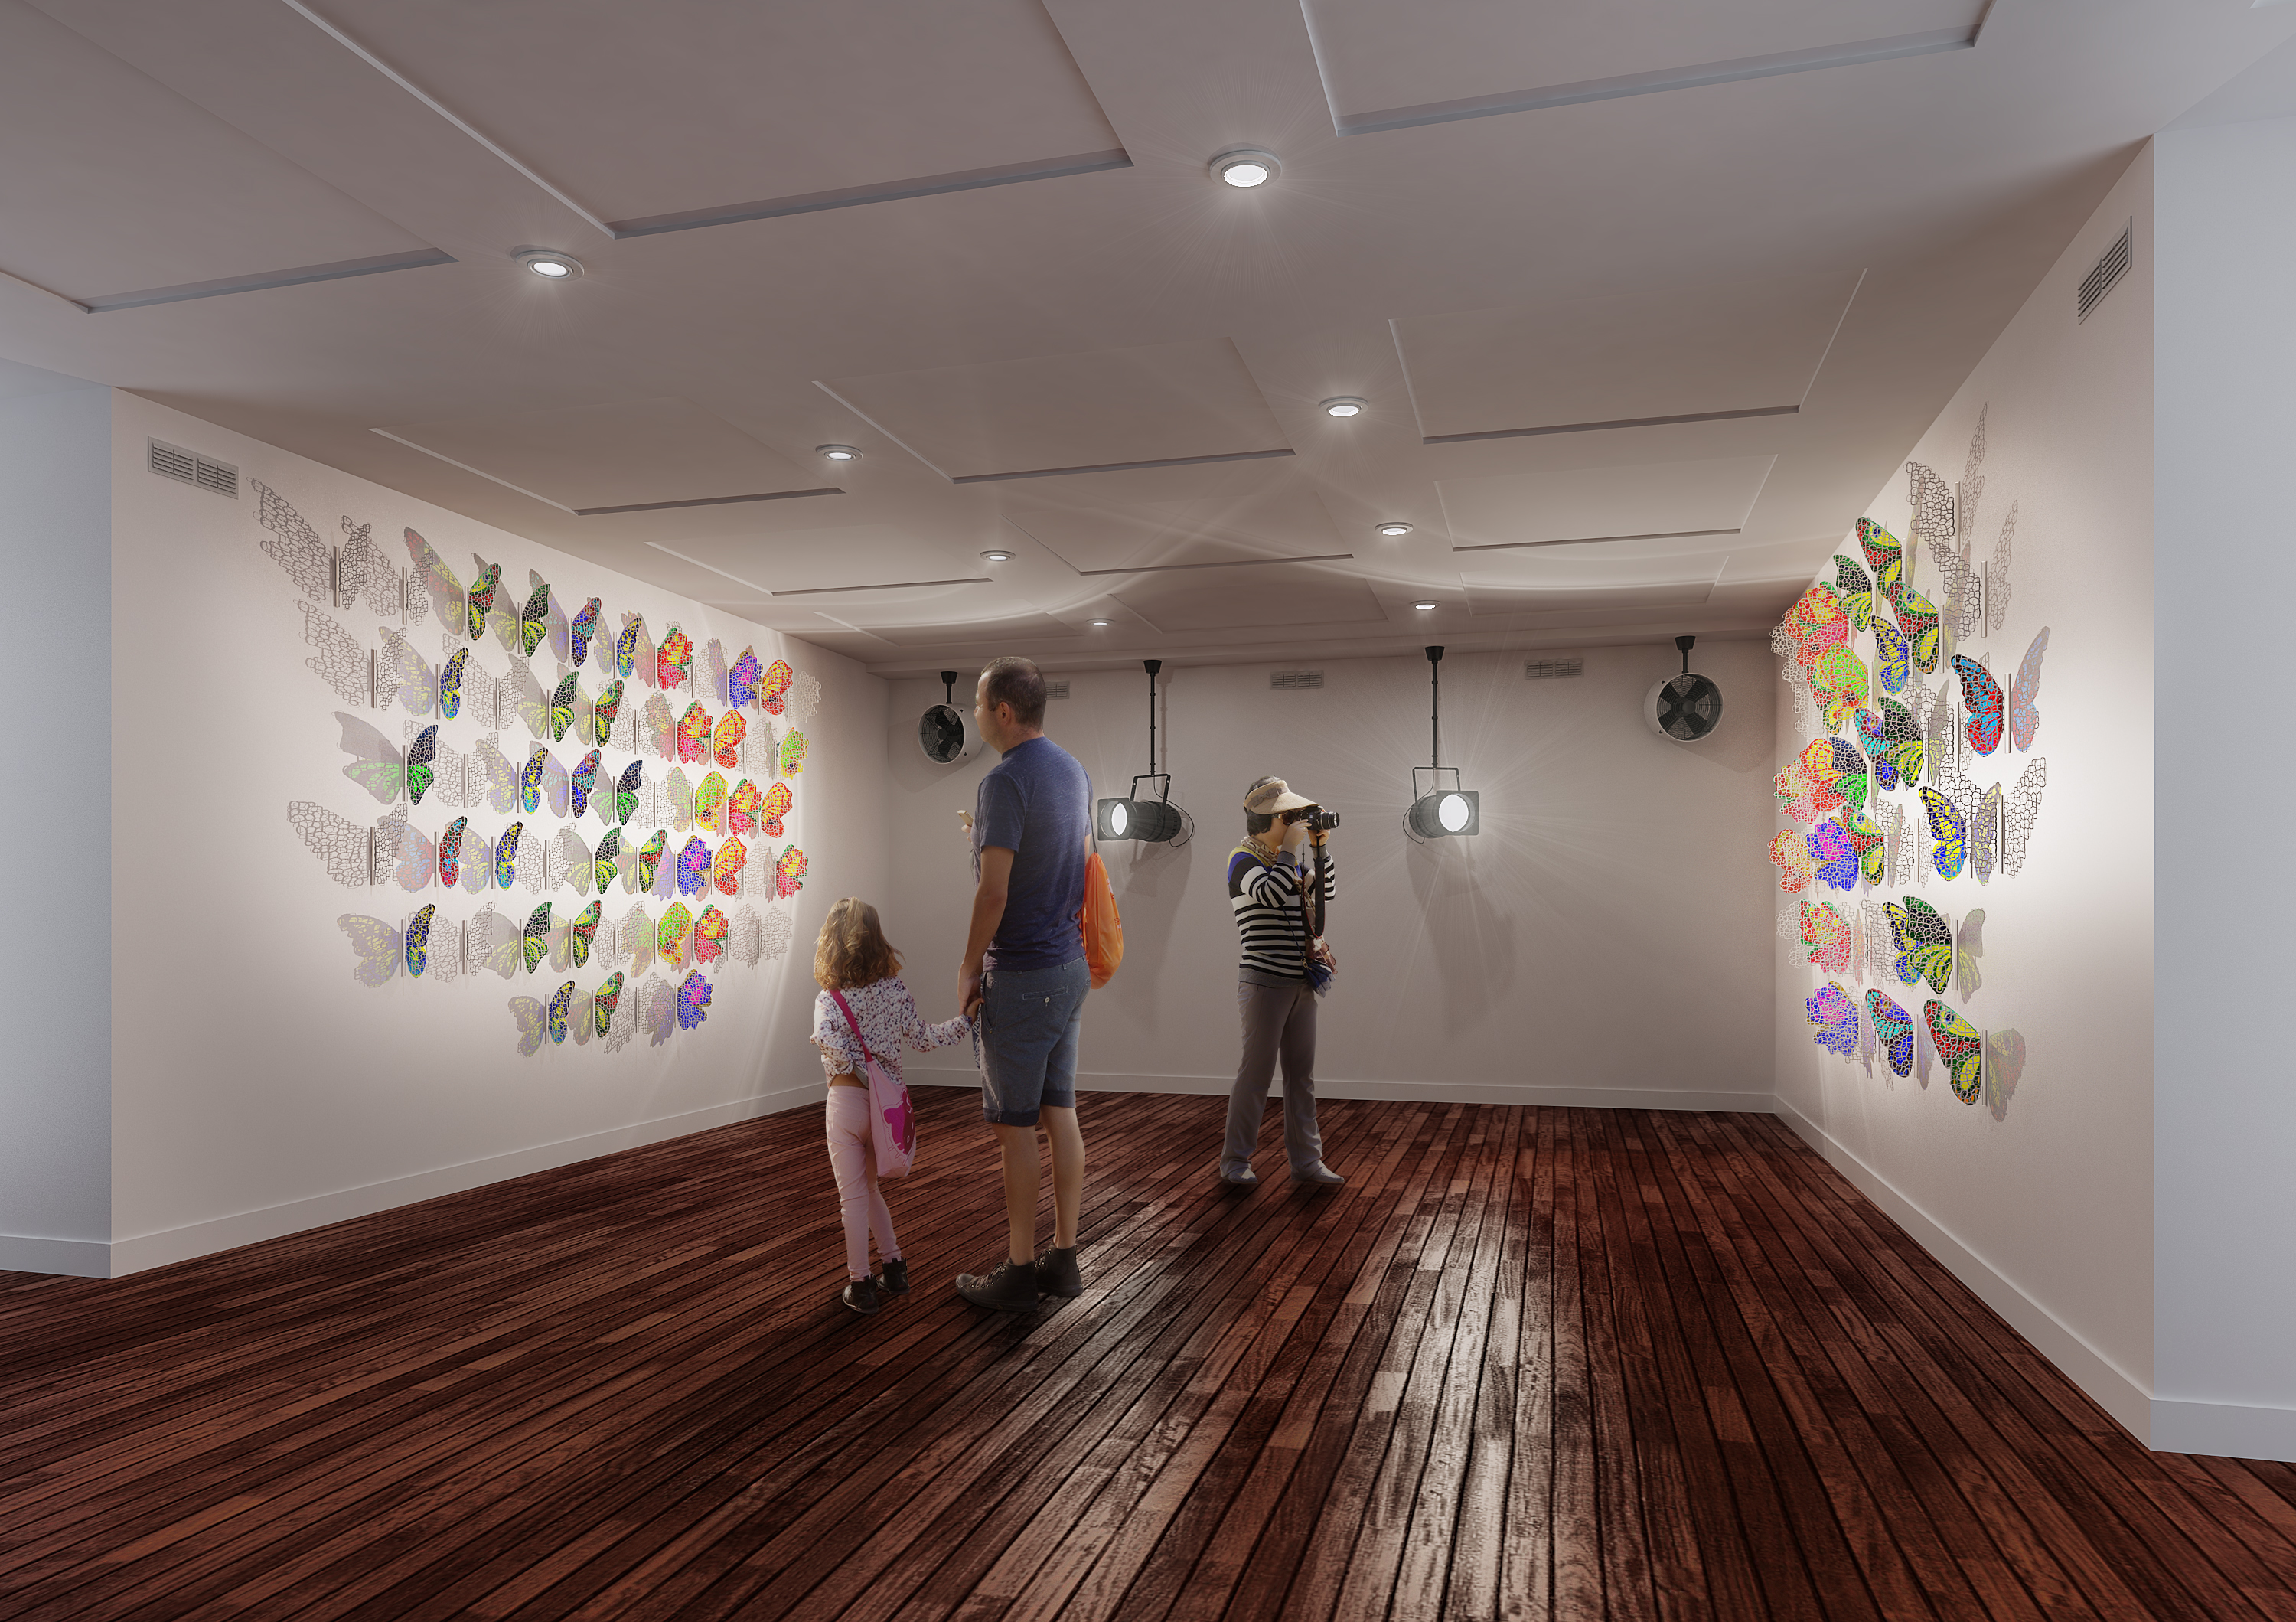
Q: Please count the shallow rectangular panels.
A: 12